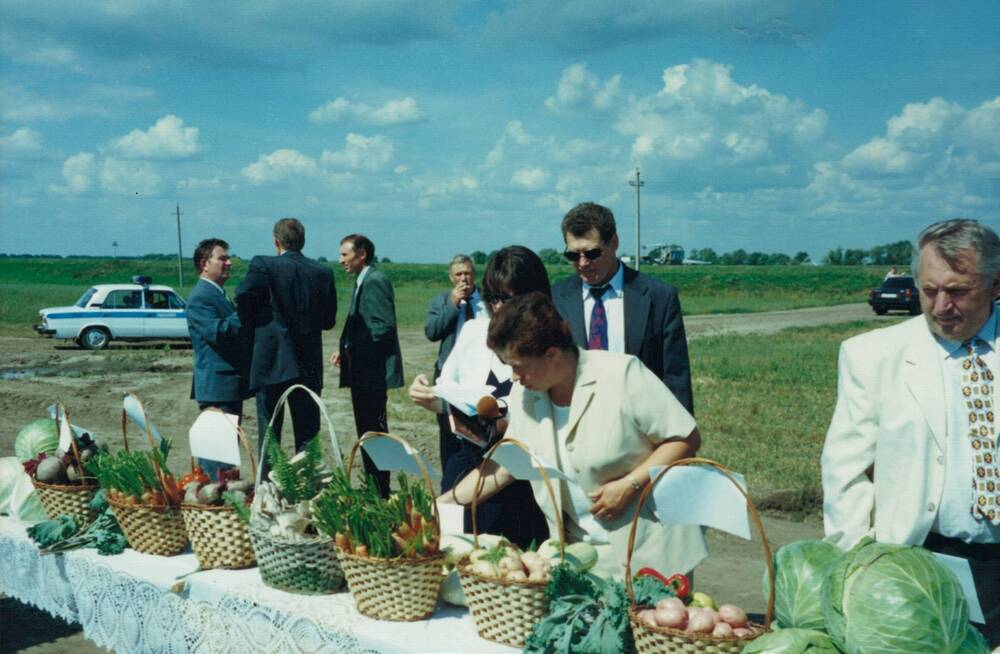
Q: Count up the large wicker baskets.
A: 7